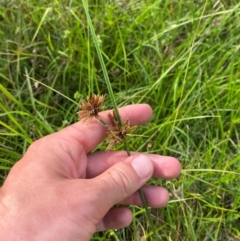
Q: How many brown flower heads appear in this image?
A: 2